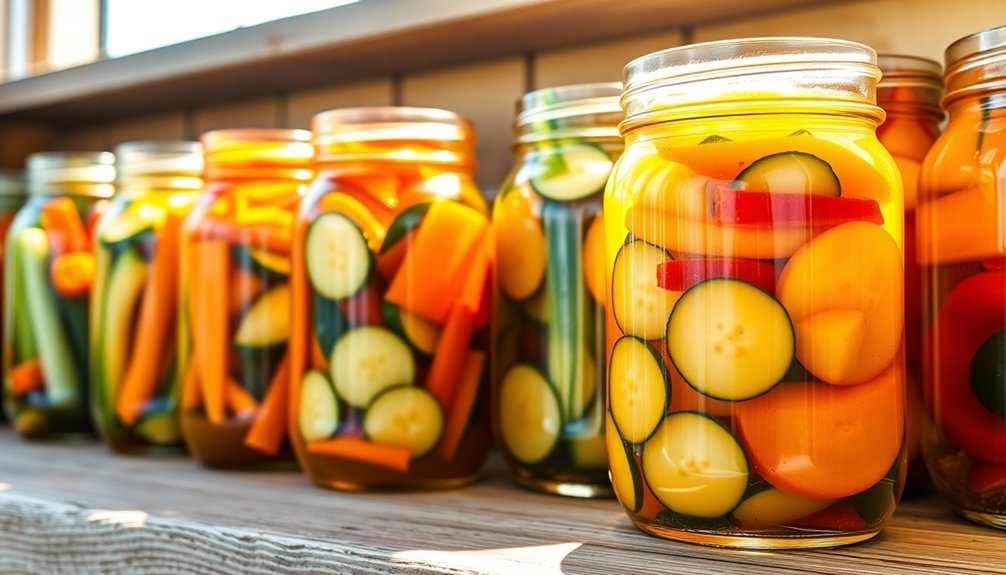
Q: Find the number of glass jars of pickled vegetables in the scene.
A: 9